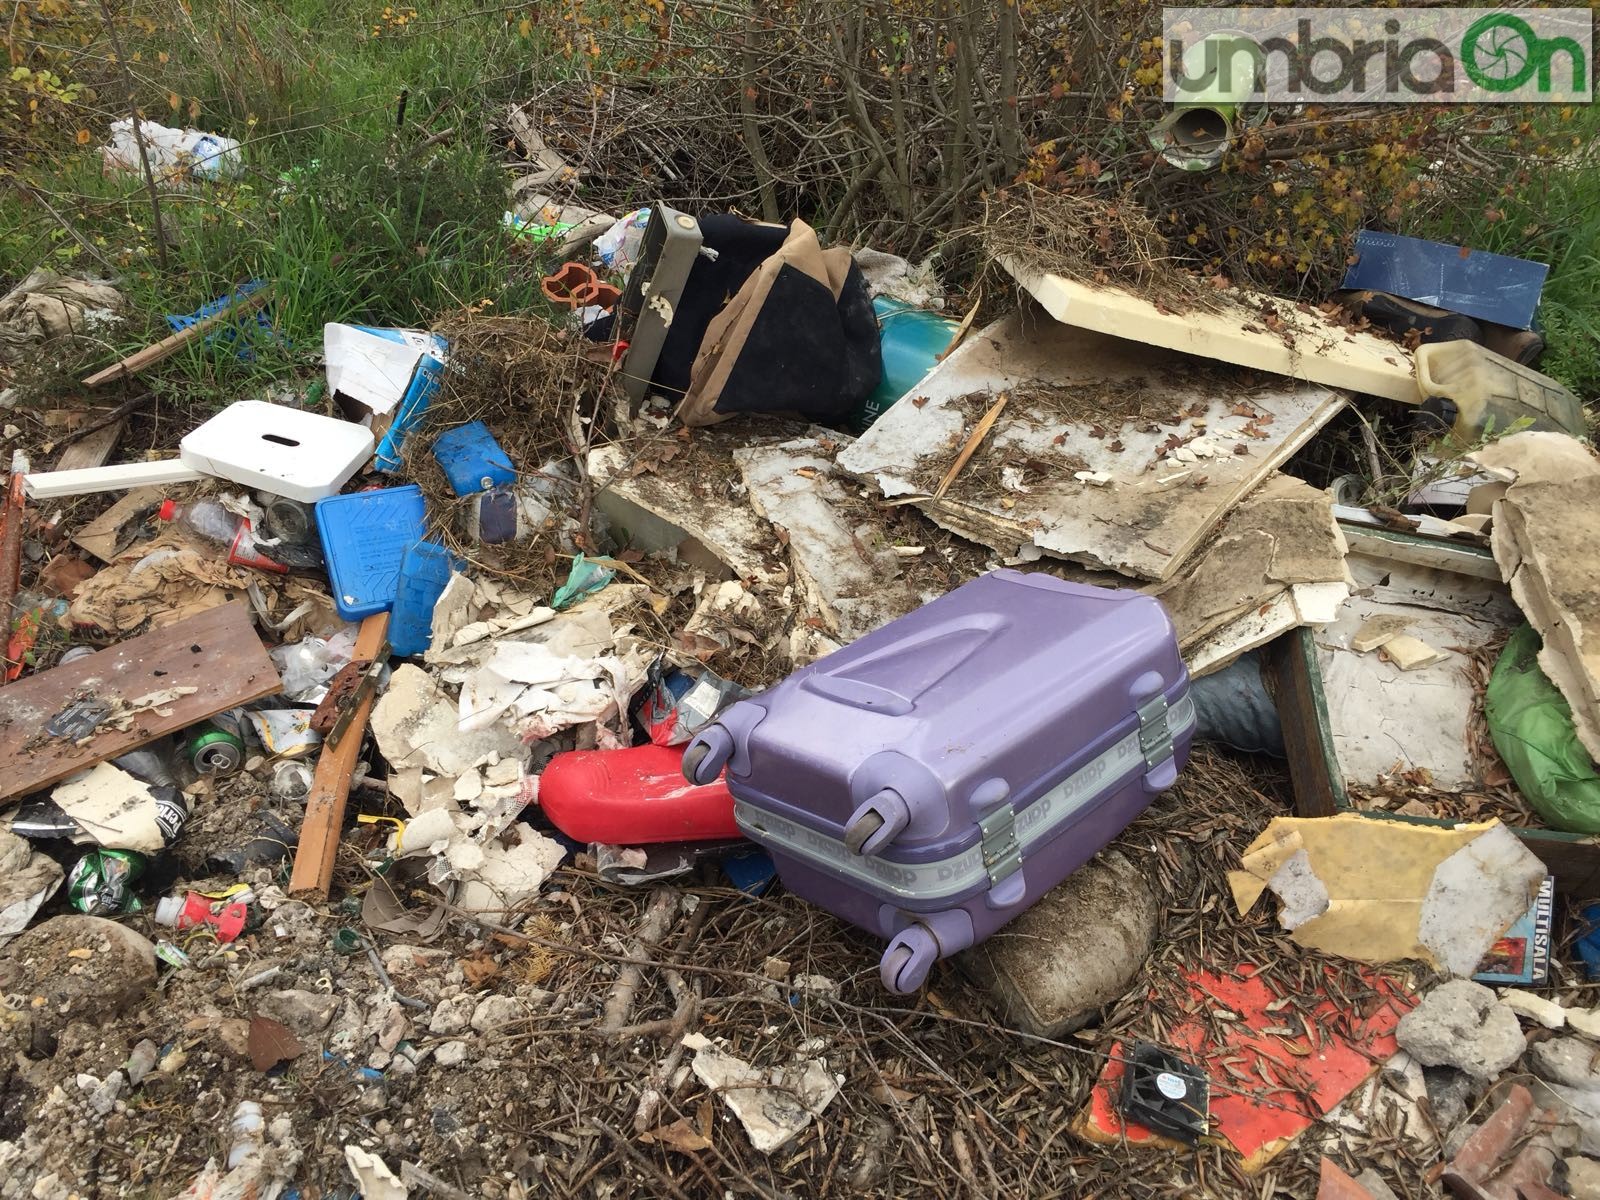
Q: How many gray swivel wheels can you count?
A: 3